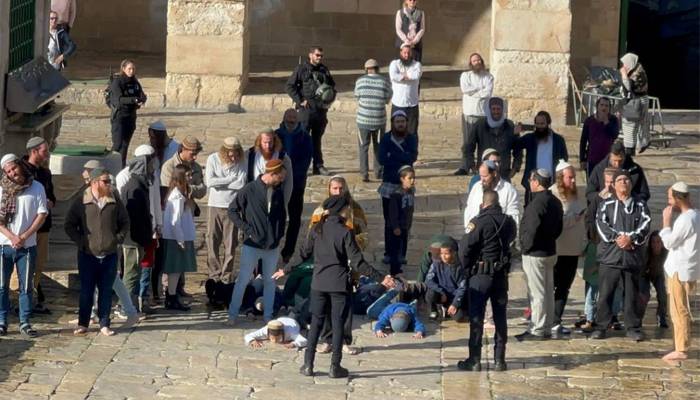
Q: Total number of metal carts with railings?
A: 1